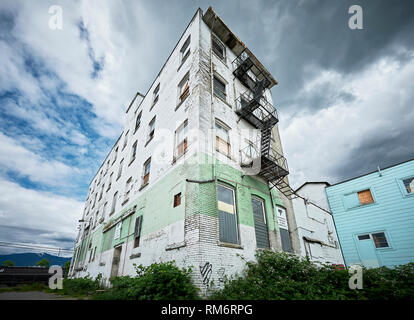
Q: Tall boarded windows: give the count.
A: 3